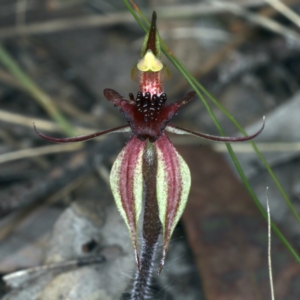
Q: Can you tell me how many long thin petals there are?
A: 2